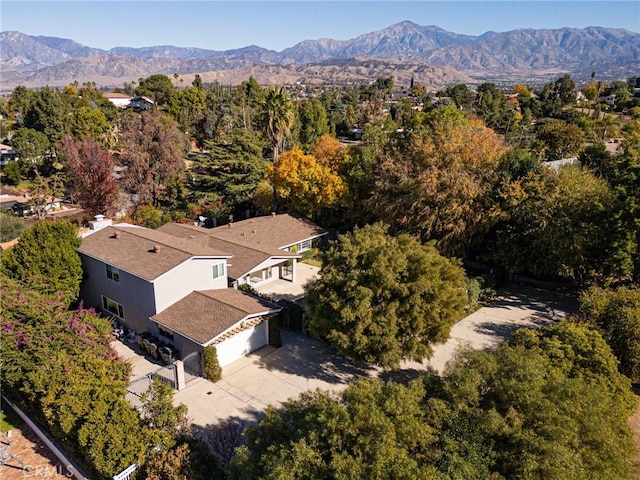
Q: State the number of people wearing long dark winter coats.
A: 0